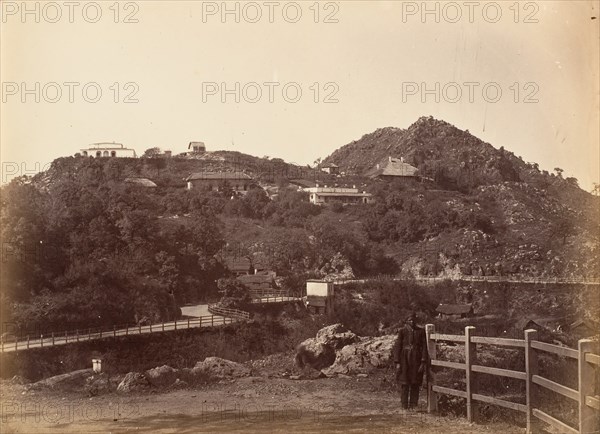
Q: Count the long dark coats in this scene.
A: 1